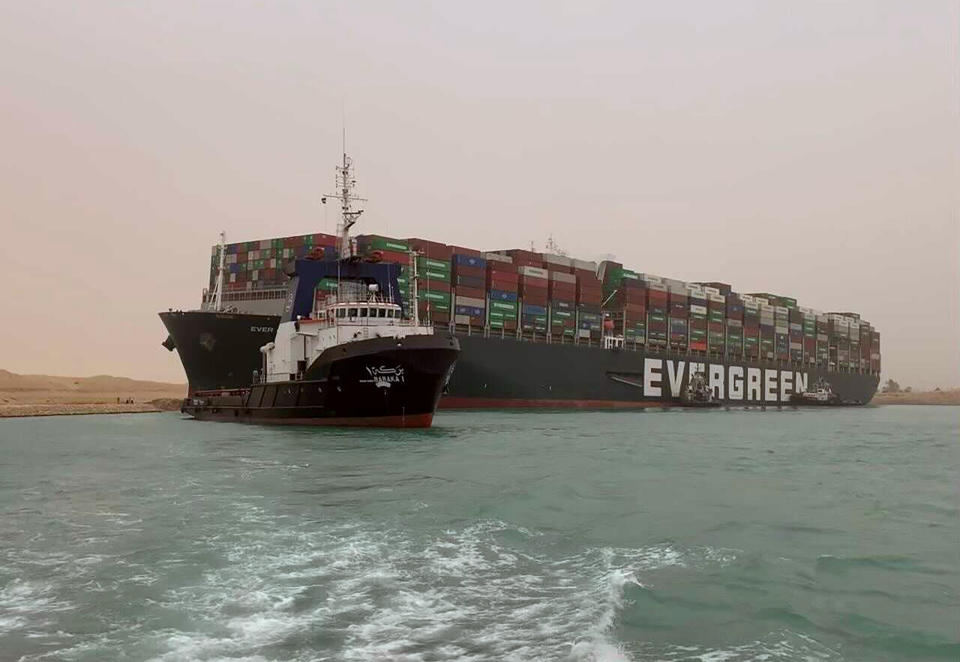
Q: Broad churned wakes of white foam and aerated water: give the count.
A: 1